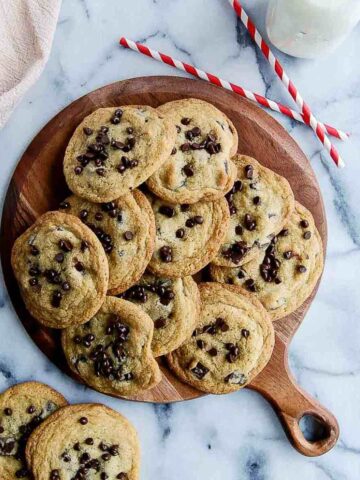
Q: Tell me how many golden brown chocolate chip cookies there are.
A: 12